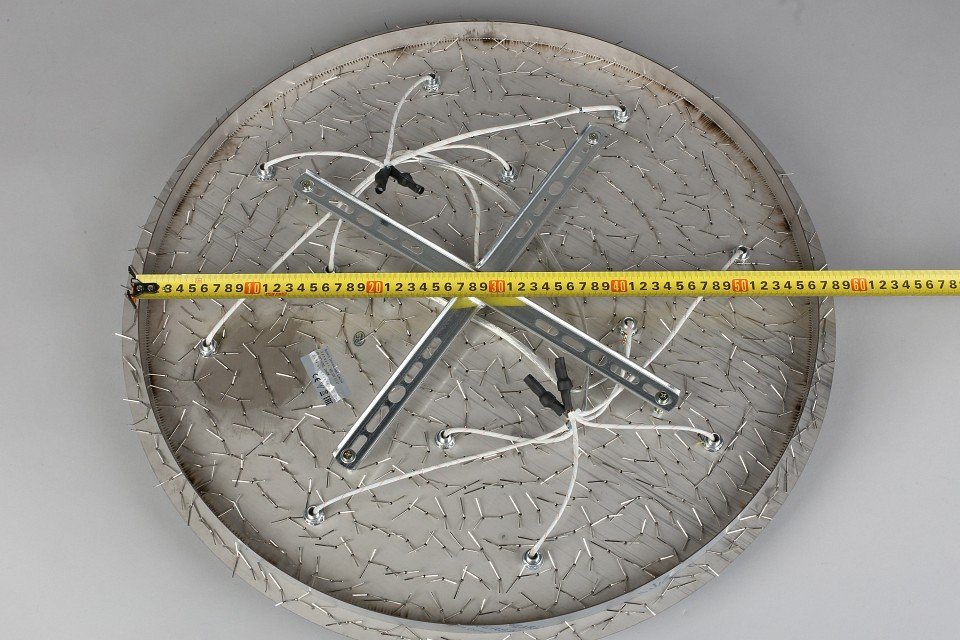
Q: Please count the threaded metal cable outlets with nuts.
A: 12